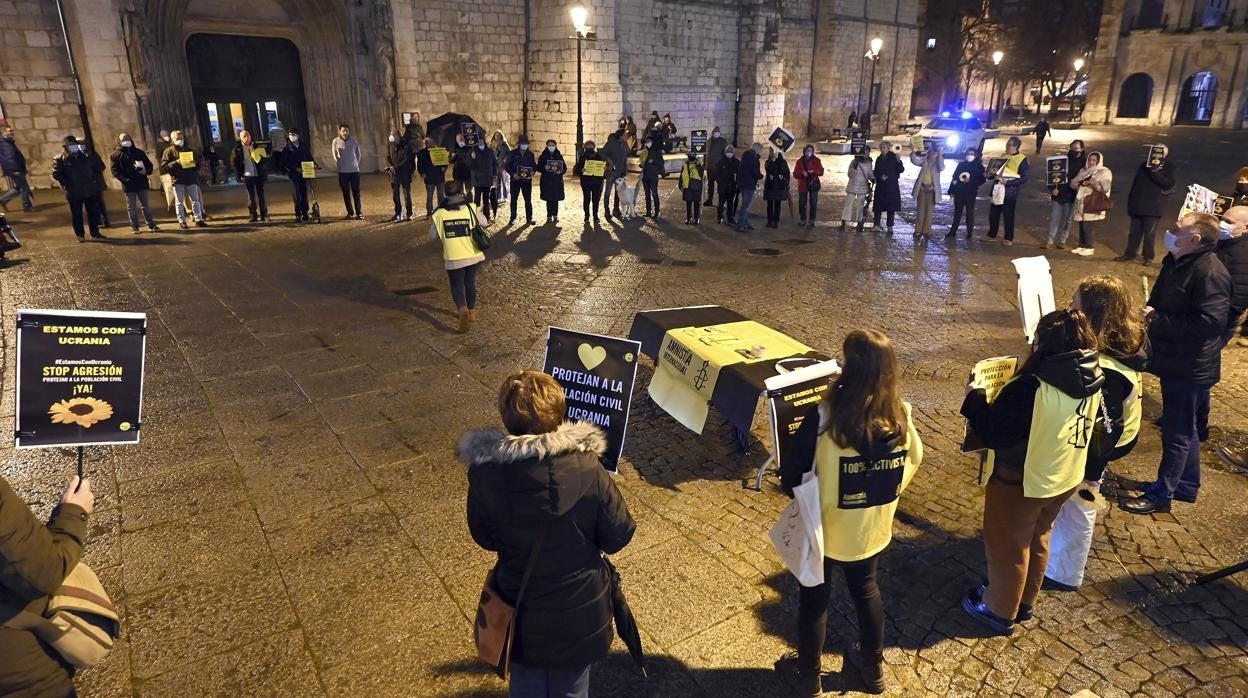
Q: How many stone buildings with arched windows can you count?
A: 1